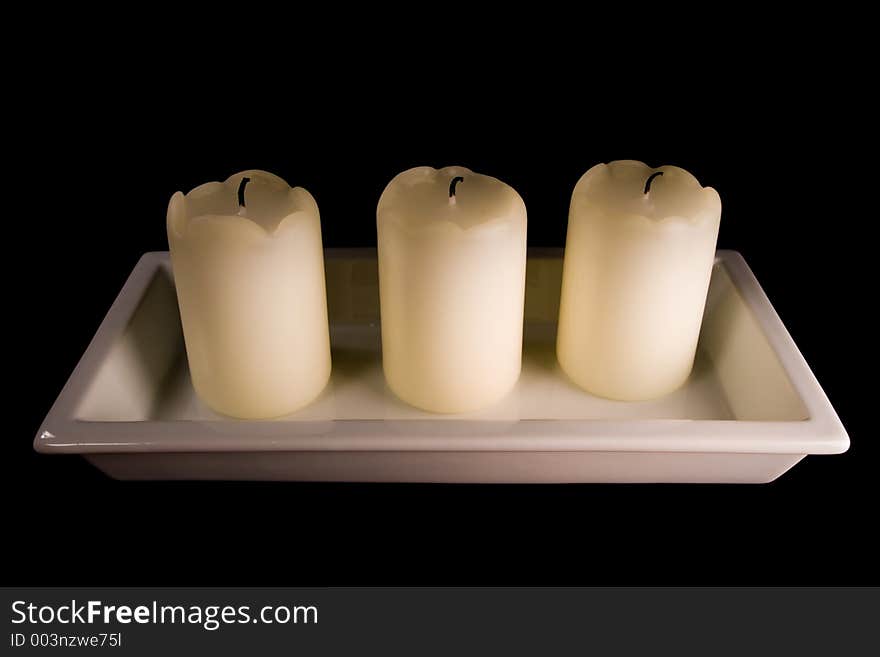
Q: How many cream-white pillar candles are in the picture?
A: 3